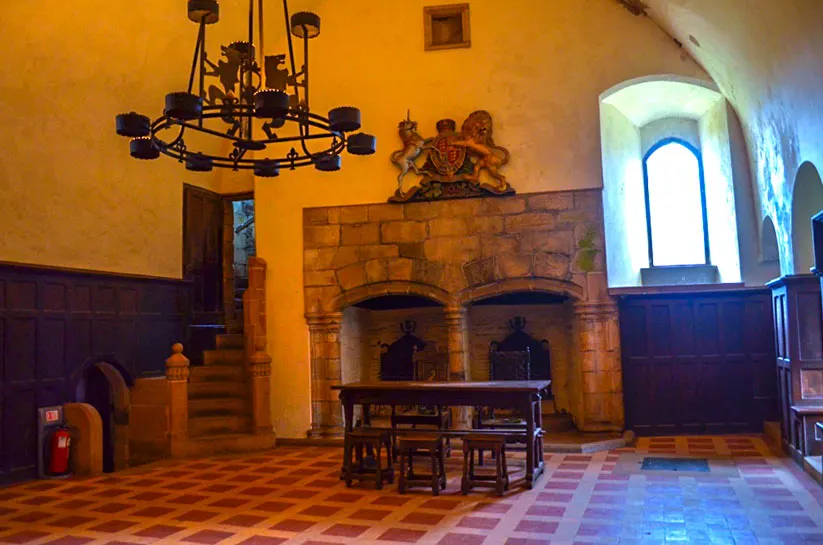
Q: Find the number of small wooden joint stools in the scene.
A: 3